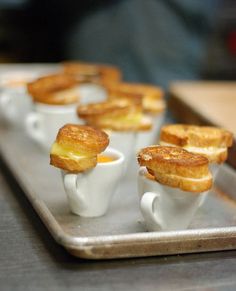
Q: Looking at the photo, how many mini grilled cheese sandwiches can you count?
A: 7